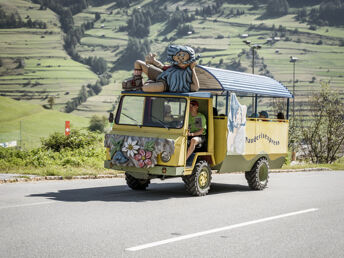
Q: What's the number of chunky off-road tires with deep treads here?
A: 3